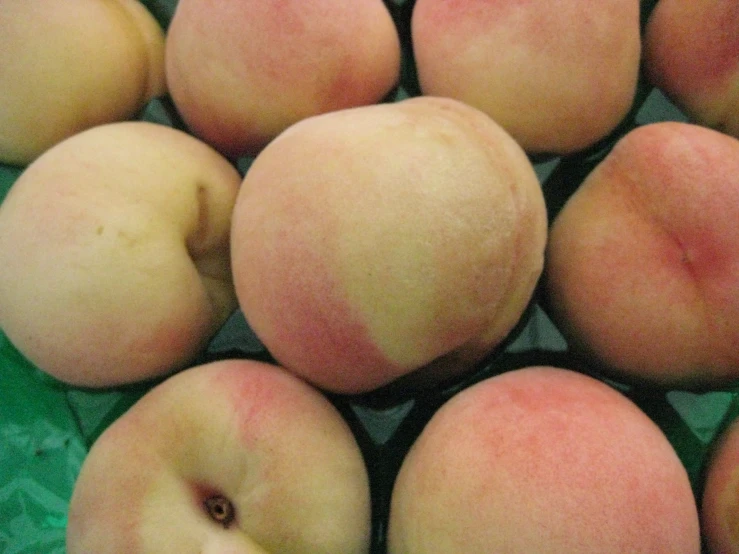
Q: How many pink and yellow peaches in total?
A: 10